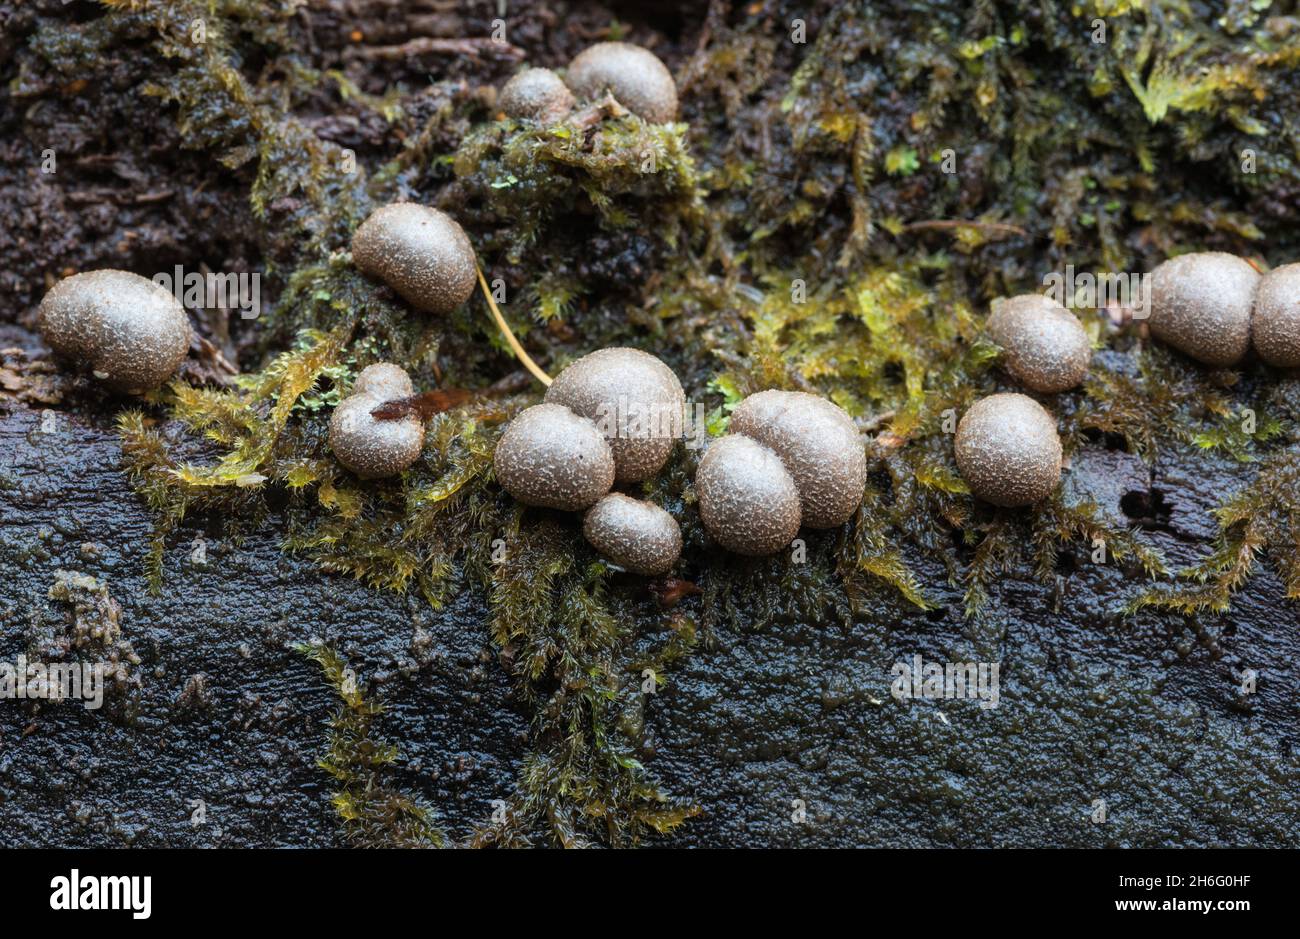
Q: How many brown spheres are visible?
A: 15